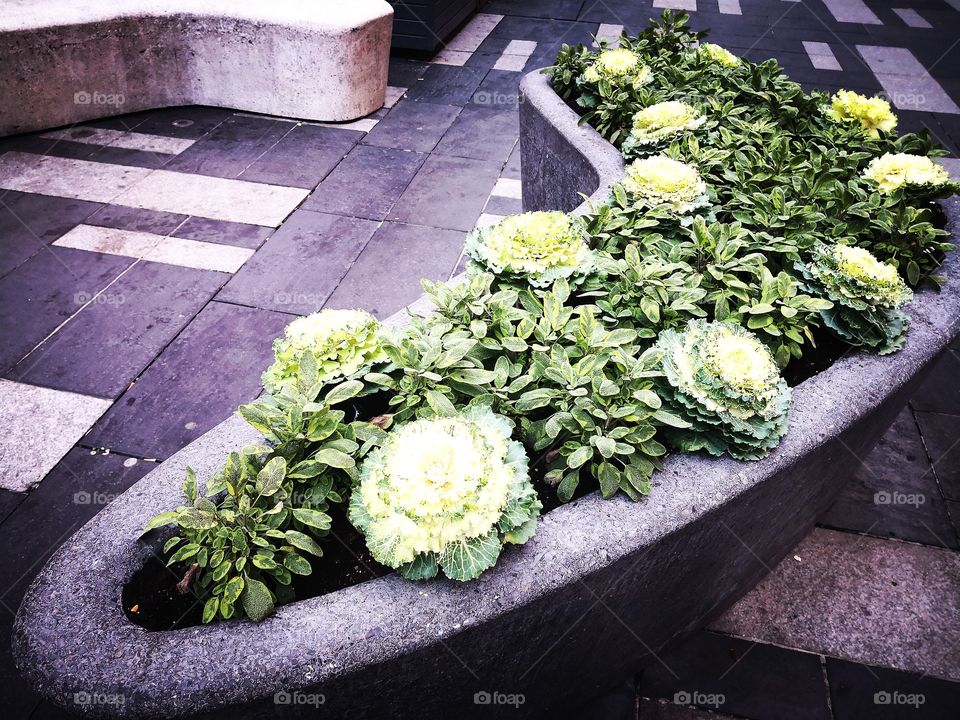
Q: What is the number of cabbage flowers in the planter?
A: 11